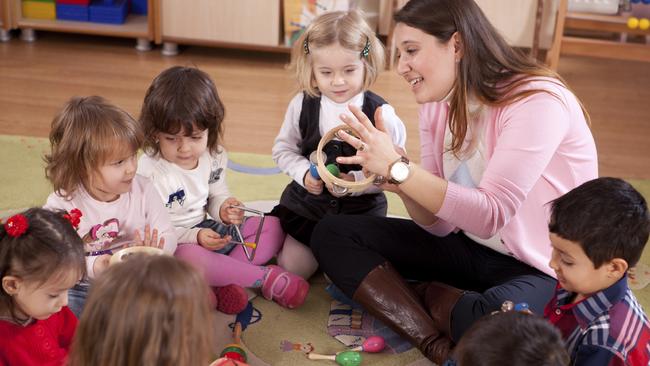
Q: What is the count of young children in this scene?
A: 7